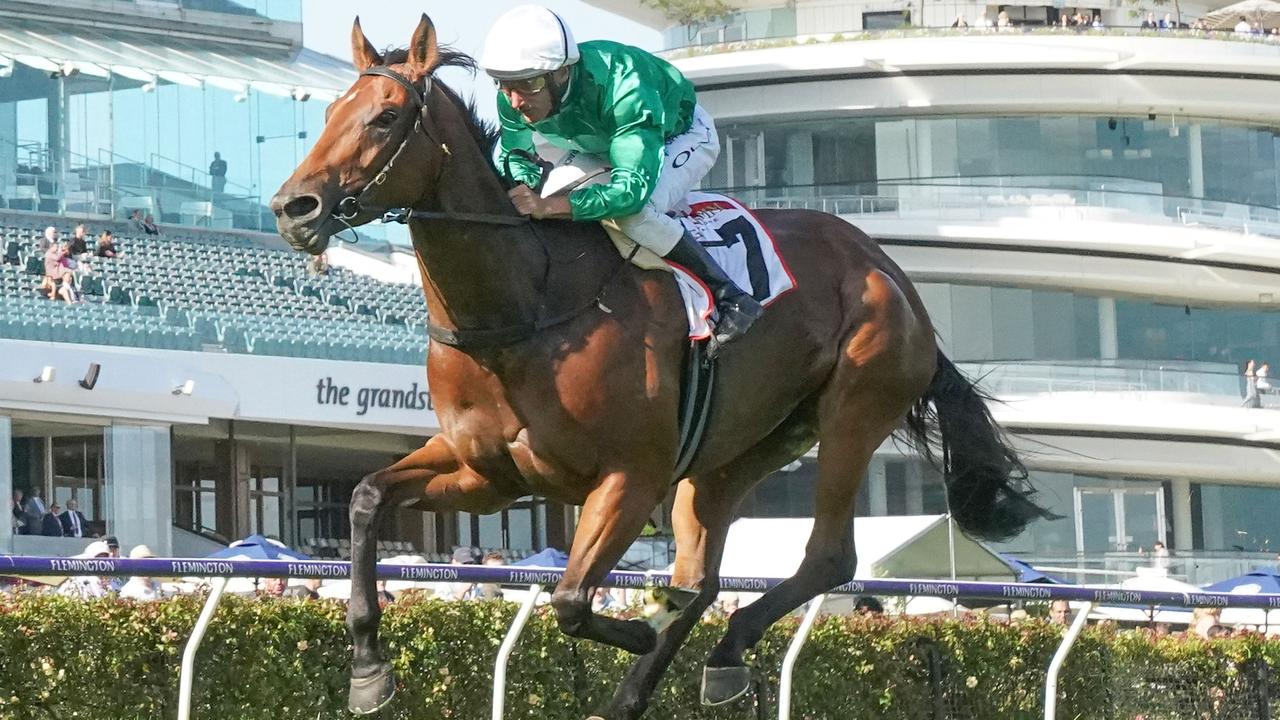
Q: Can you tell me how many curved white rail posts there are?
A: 4